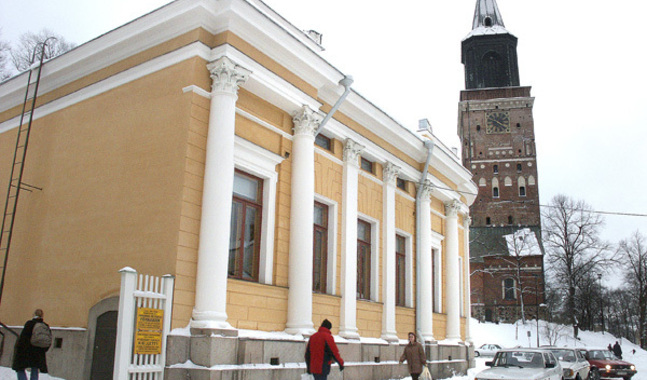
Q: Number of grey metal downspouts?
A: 2